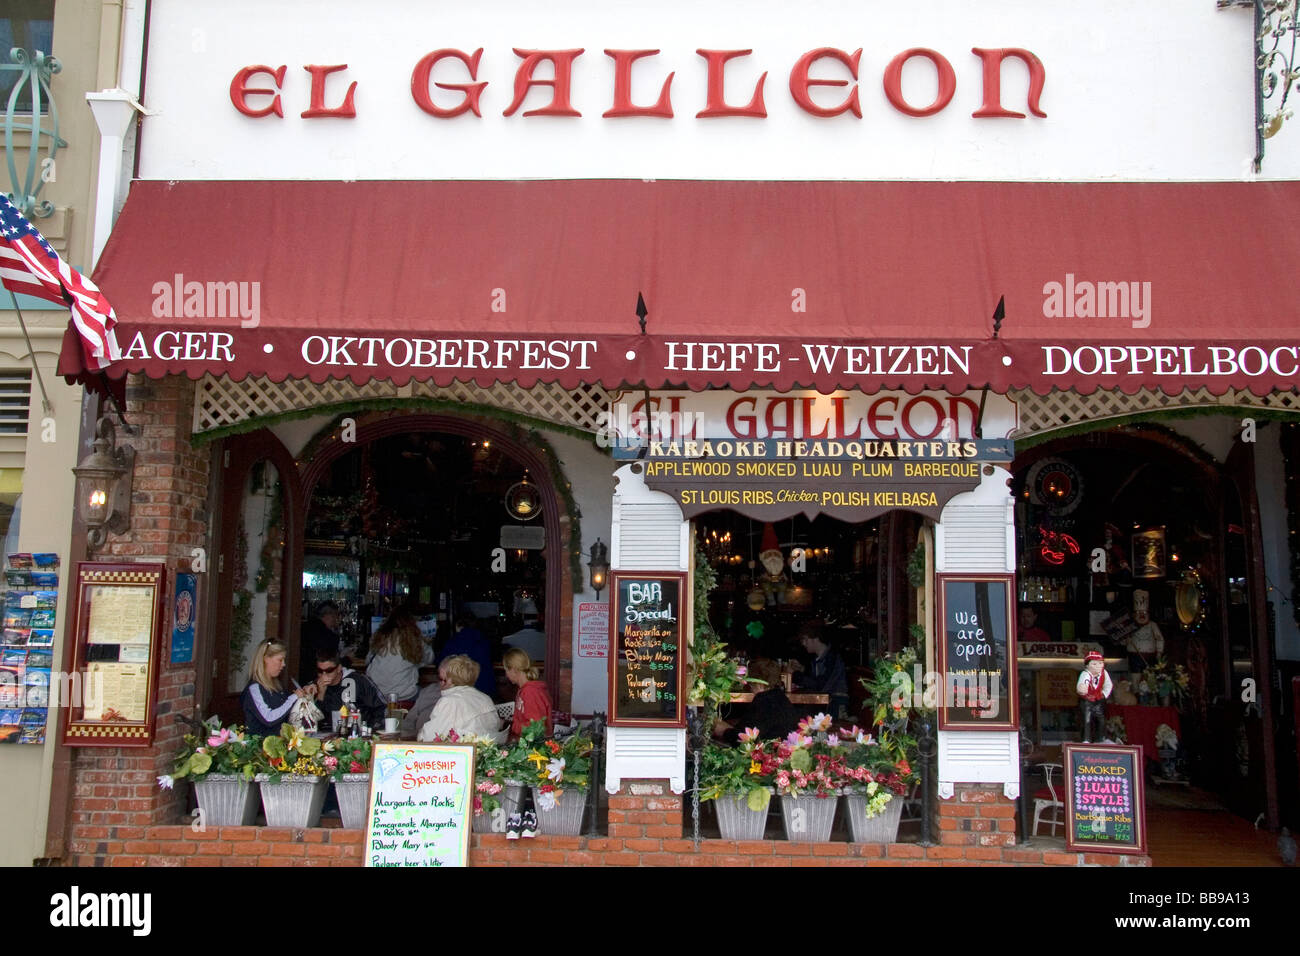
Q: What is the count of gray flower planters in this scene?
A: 8